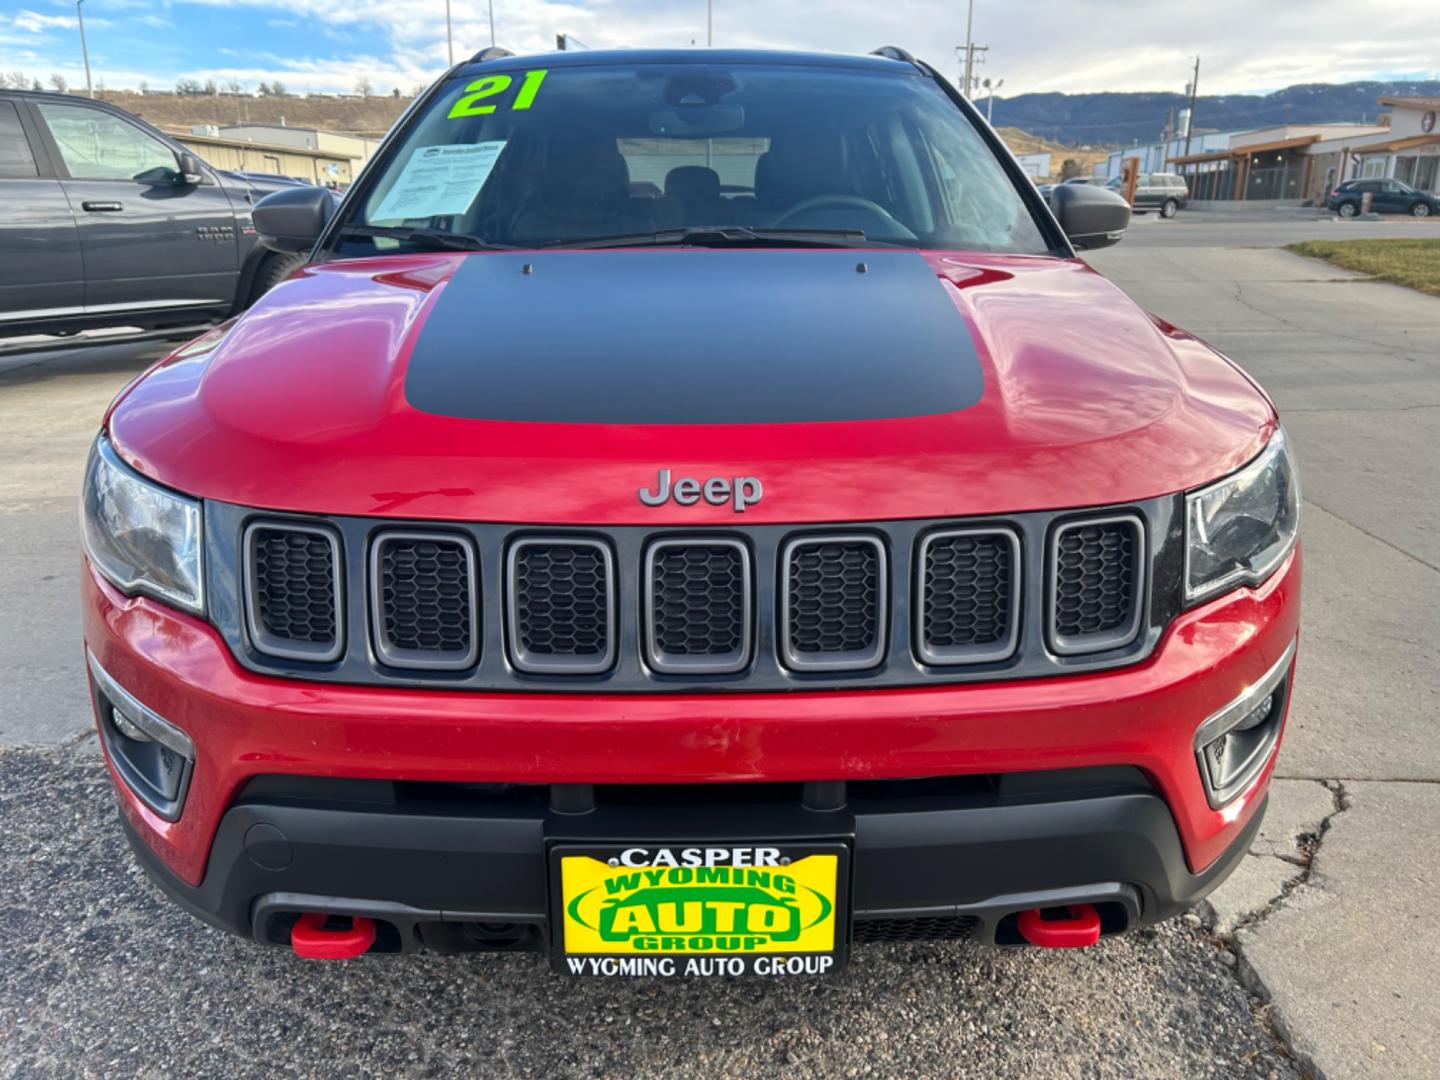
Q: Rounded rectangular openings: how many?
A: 7